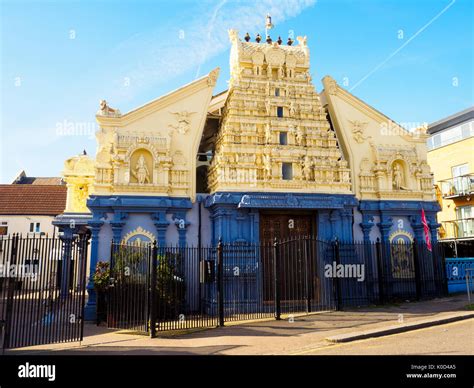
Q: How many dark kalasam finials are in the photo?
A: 5